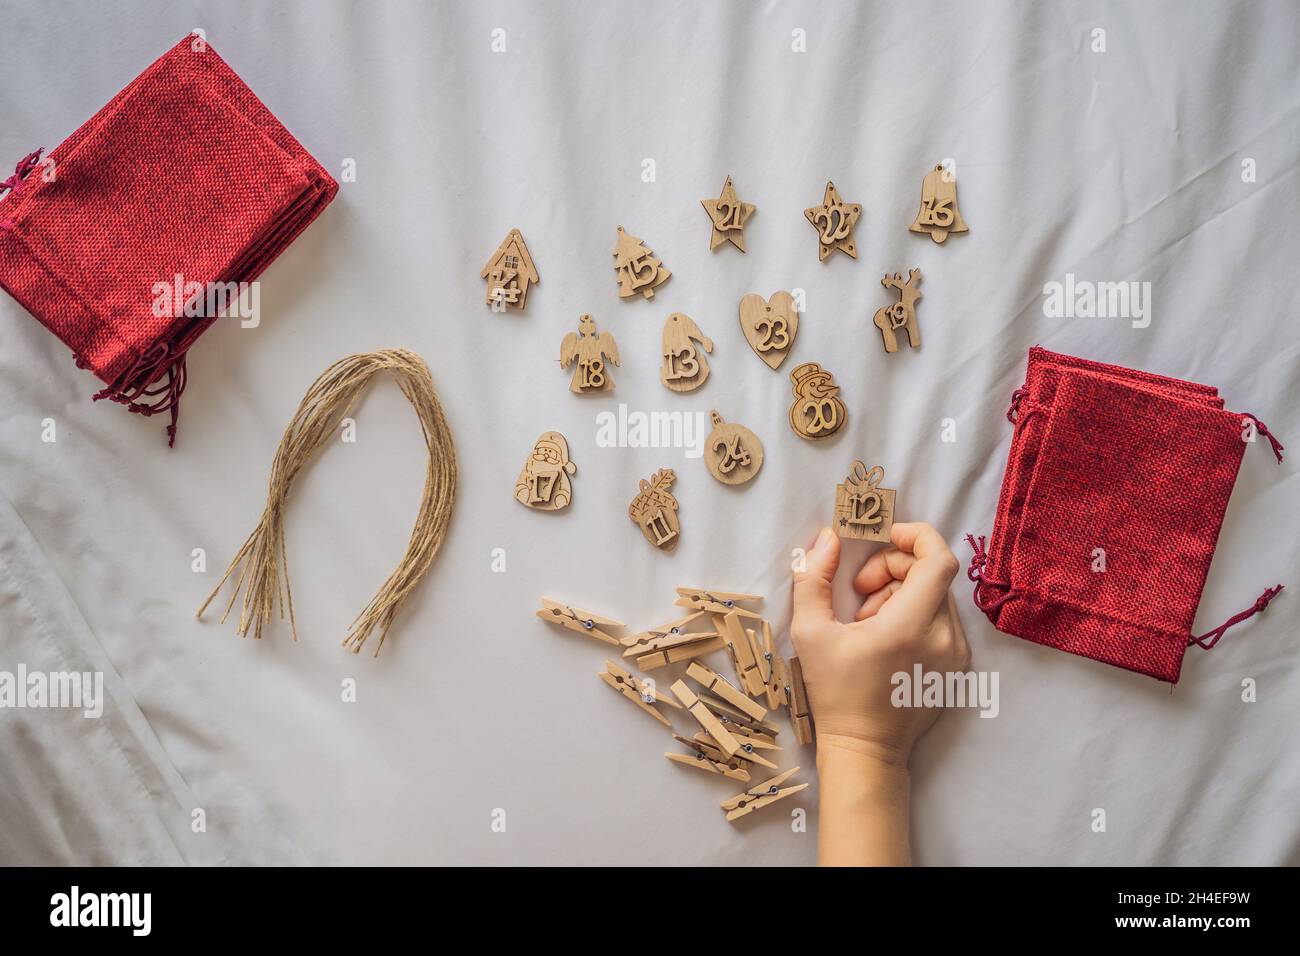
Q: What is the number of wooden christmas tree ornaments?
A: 14